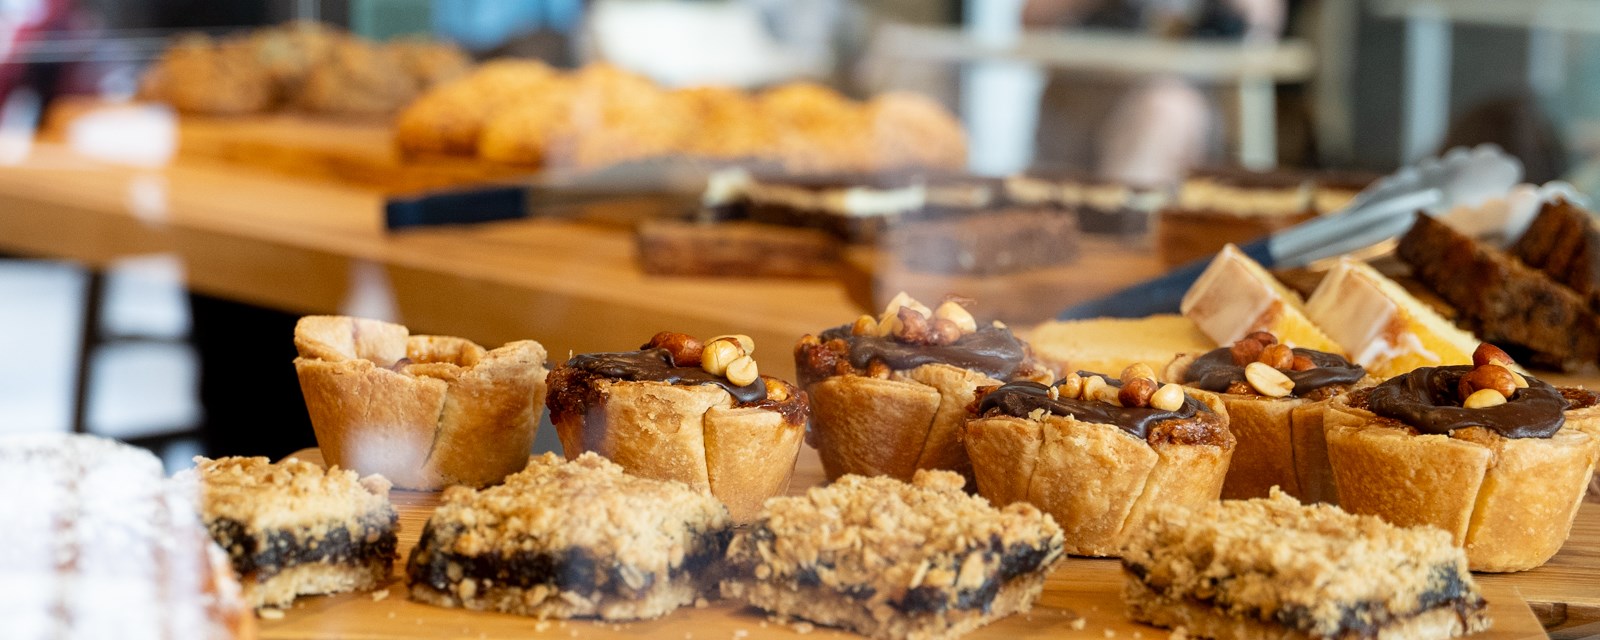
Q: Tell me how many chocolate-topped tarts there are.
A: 5